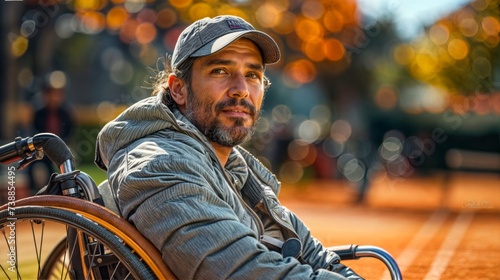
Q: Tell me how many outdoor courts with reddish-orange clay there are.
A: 1